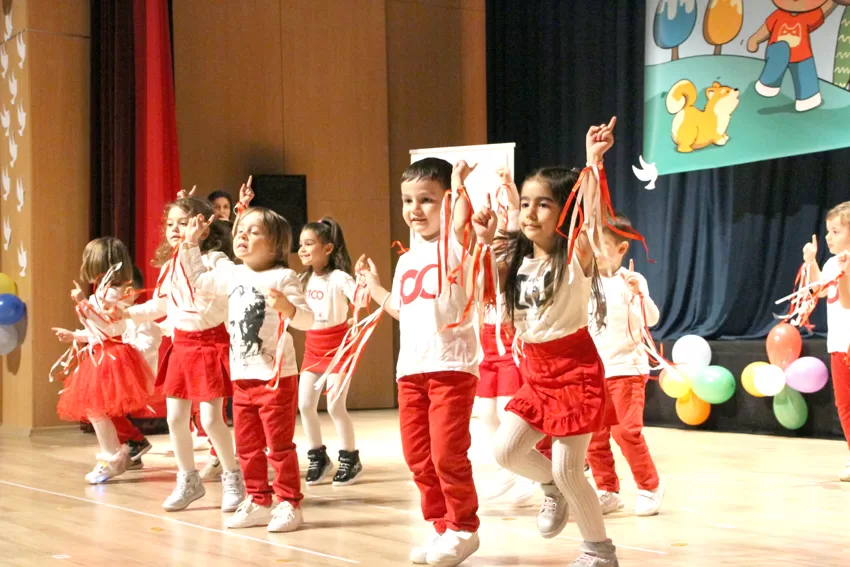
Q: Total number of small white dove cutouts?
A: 12